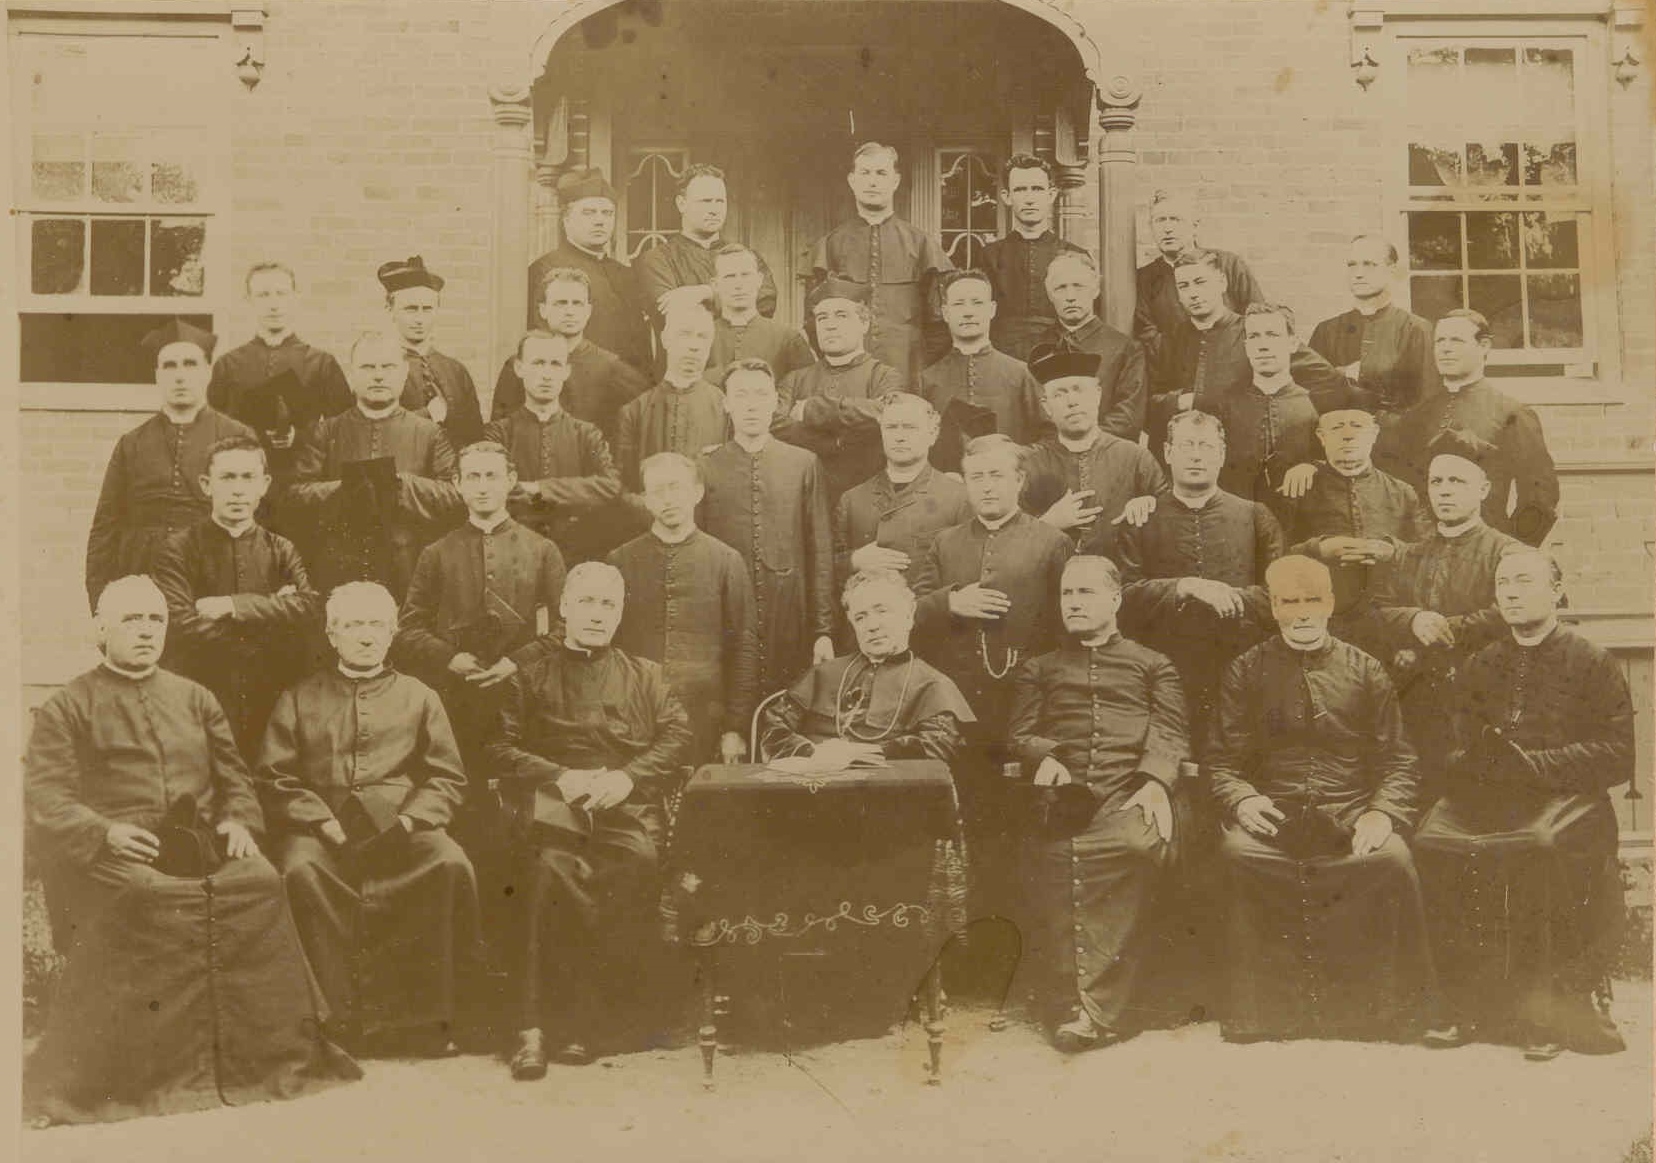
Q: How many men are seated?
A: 7